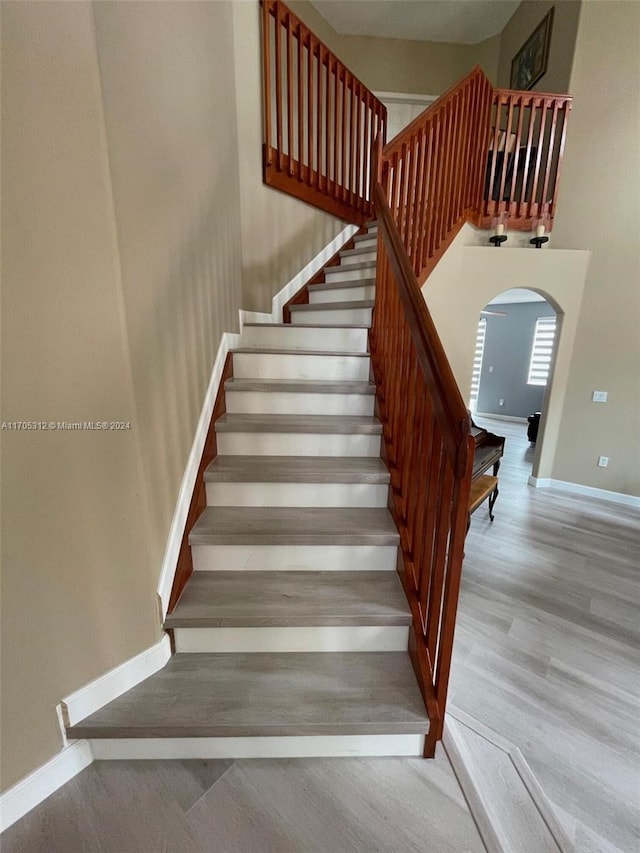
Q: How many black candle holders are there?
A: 2